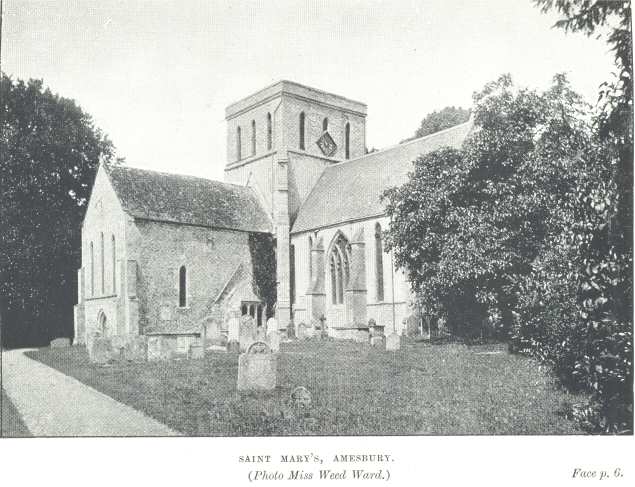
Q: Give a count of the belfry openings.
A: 6